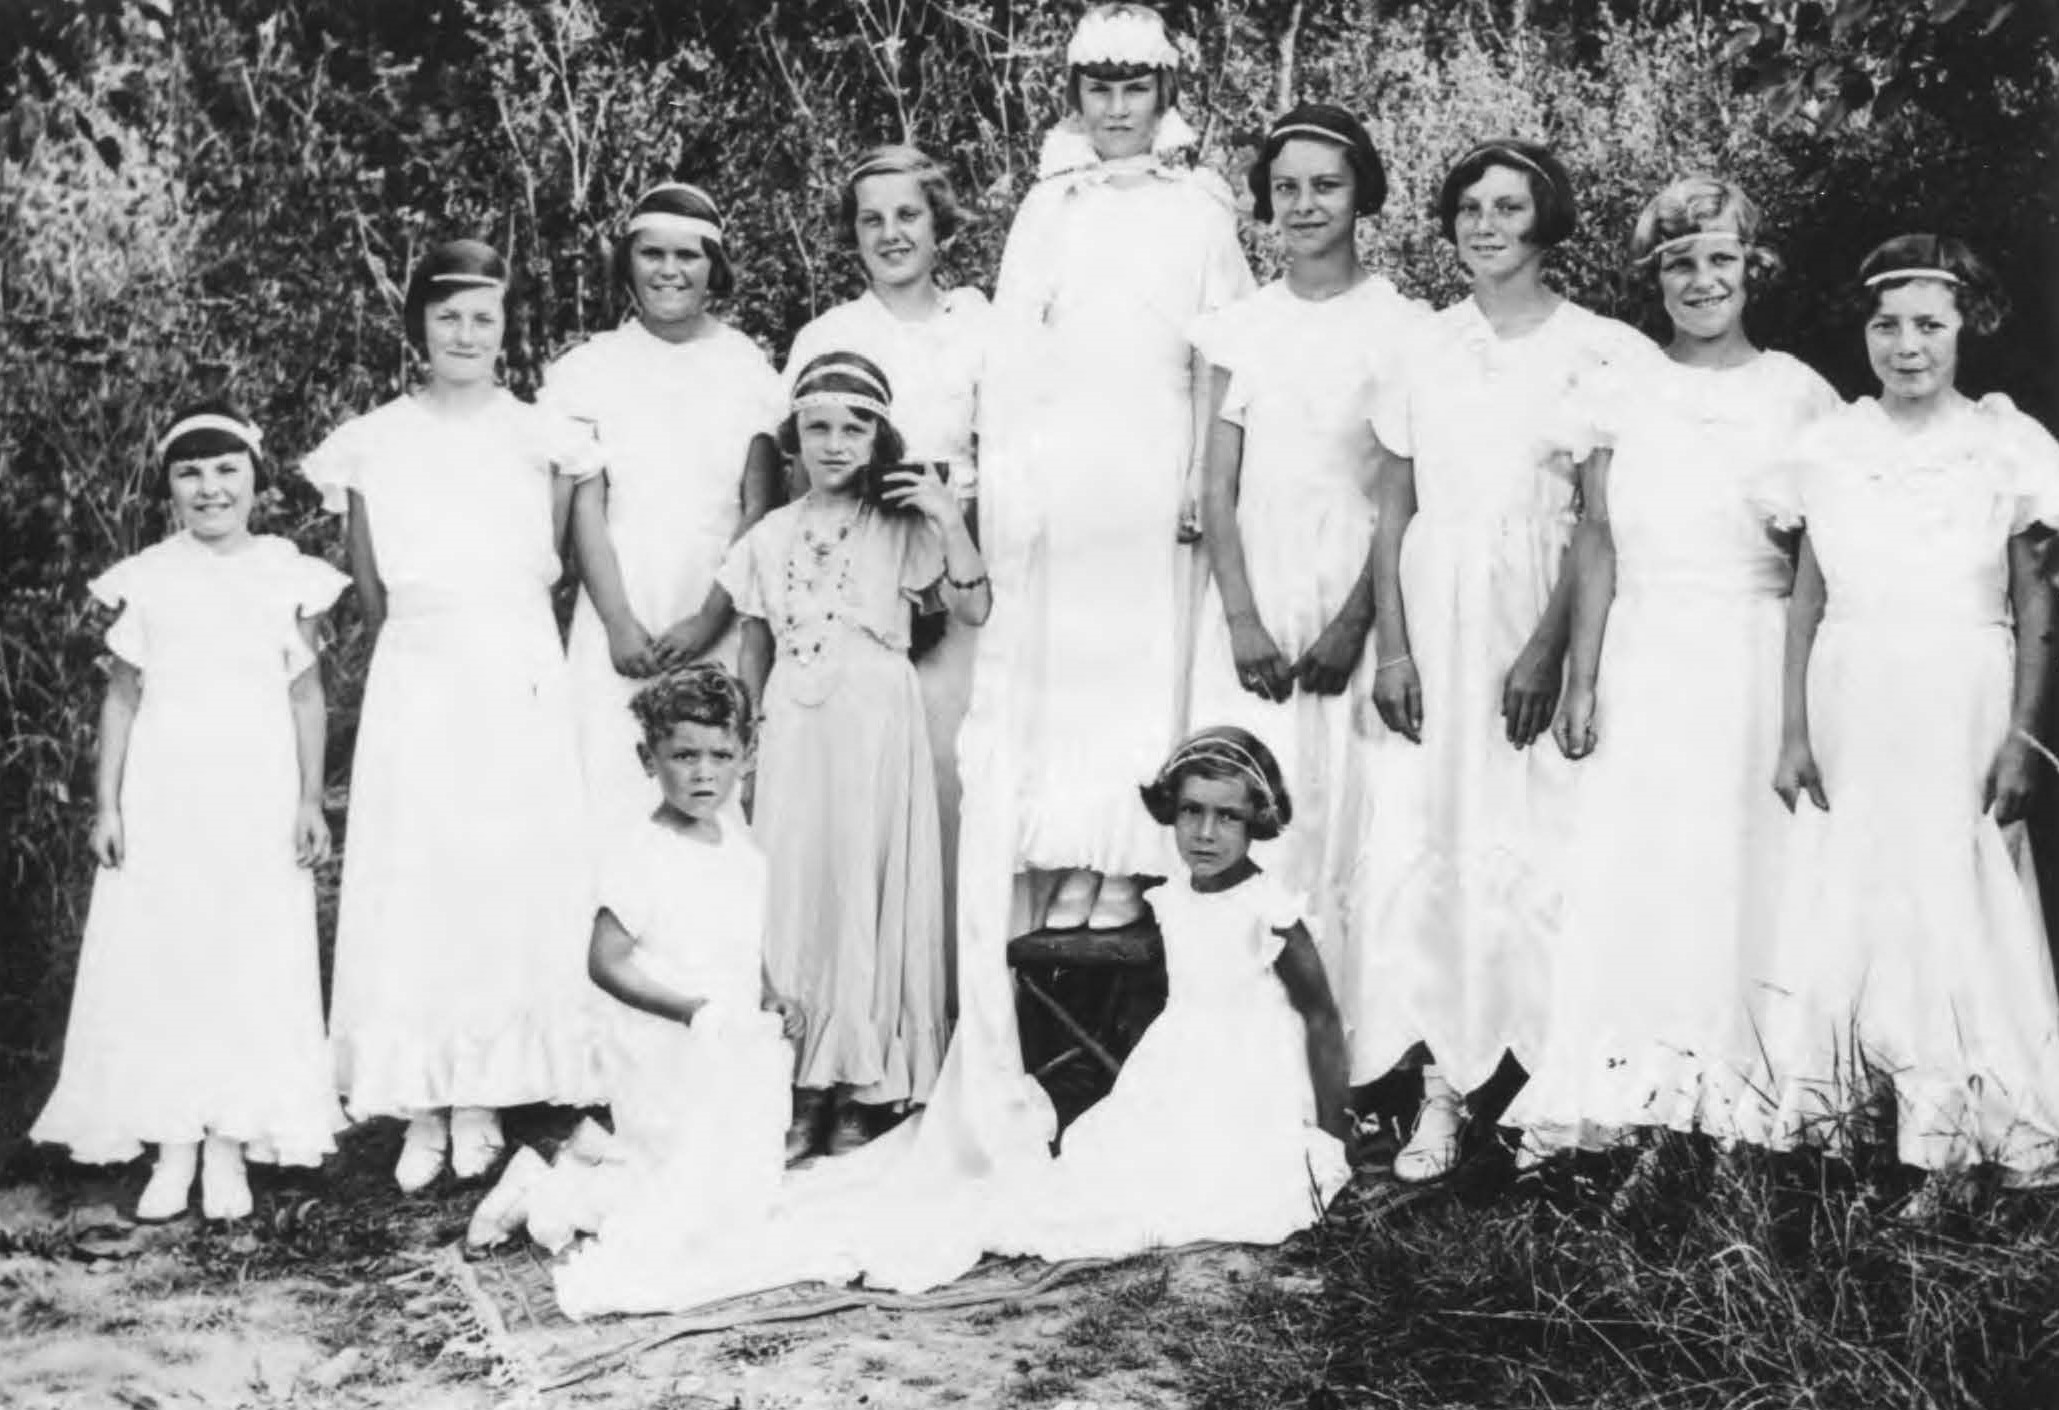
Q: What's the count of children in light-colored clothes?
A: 12